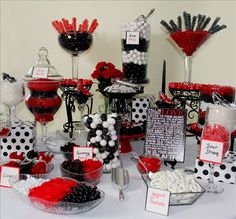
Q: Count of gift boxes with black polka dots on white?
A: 3